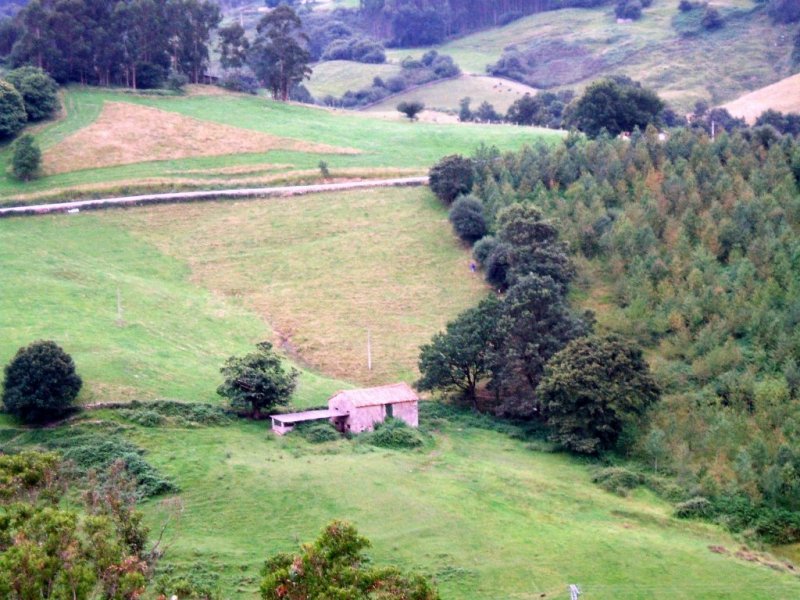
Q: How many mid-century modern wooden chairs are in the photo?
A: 0